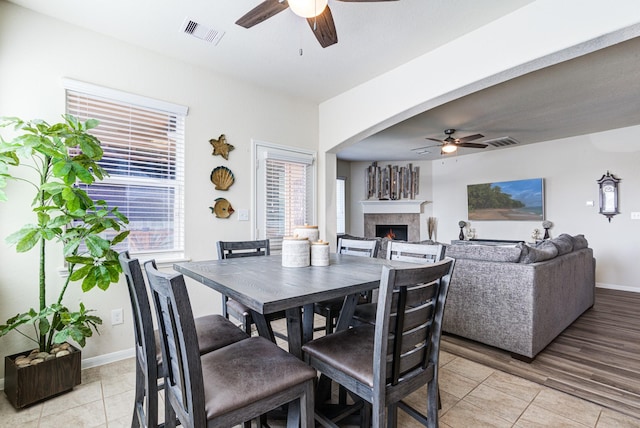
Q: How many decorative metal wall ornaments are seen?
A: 3